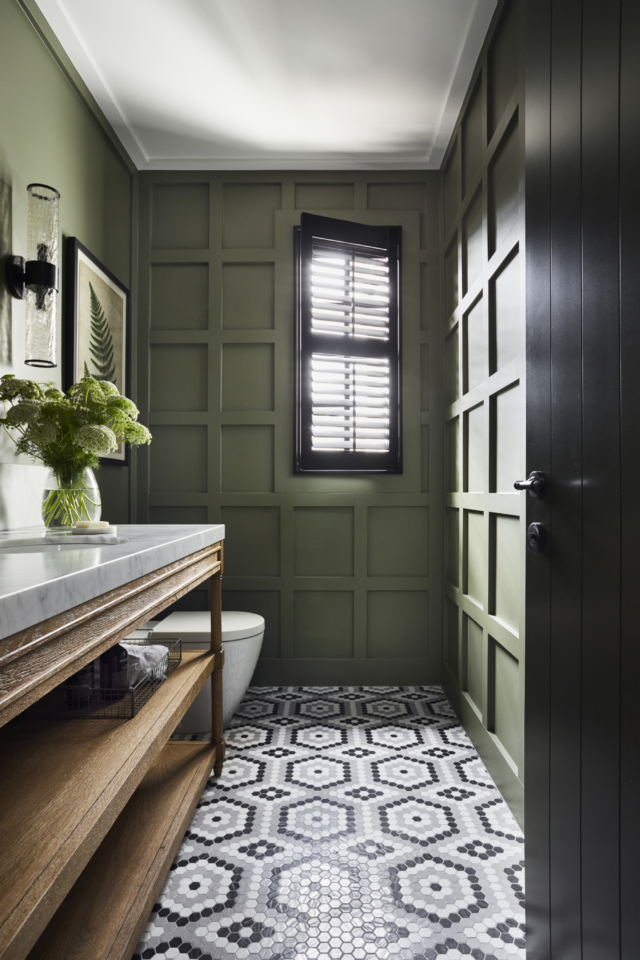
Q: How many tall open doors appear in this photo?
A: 1